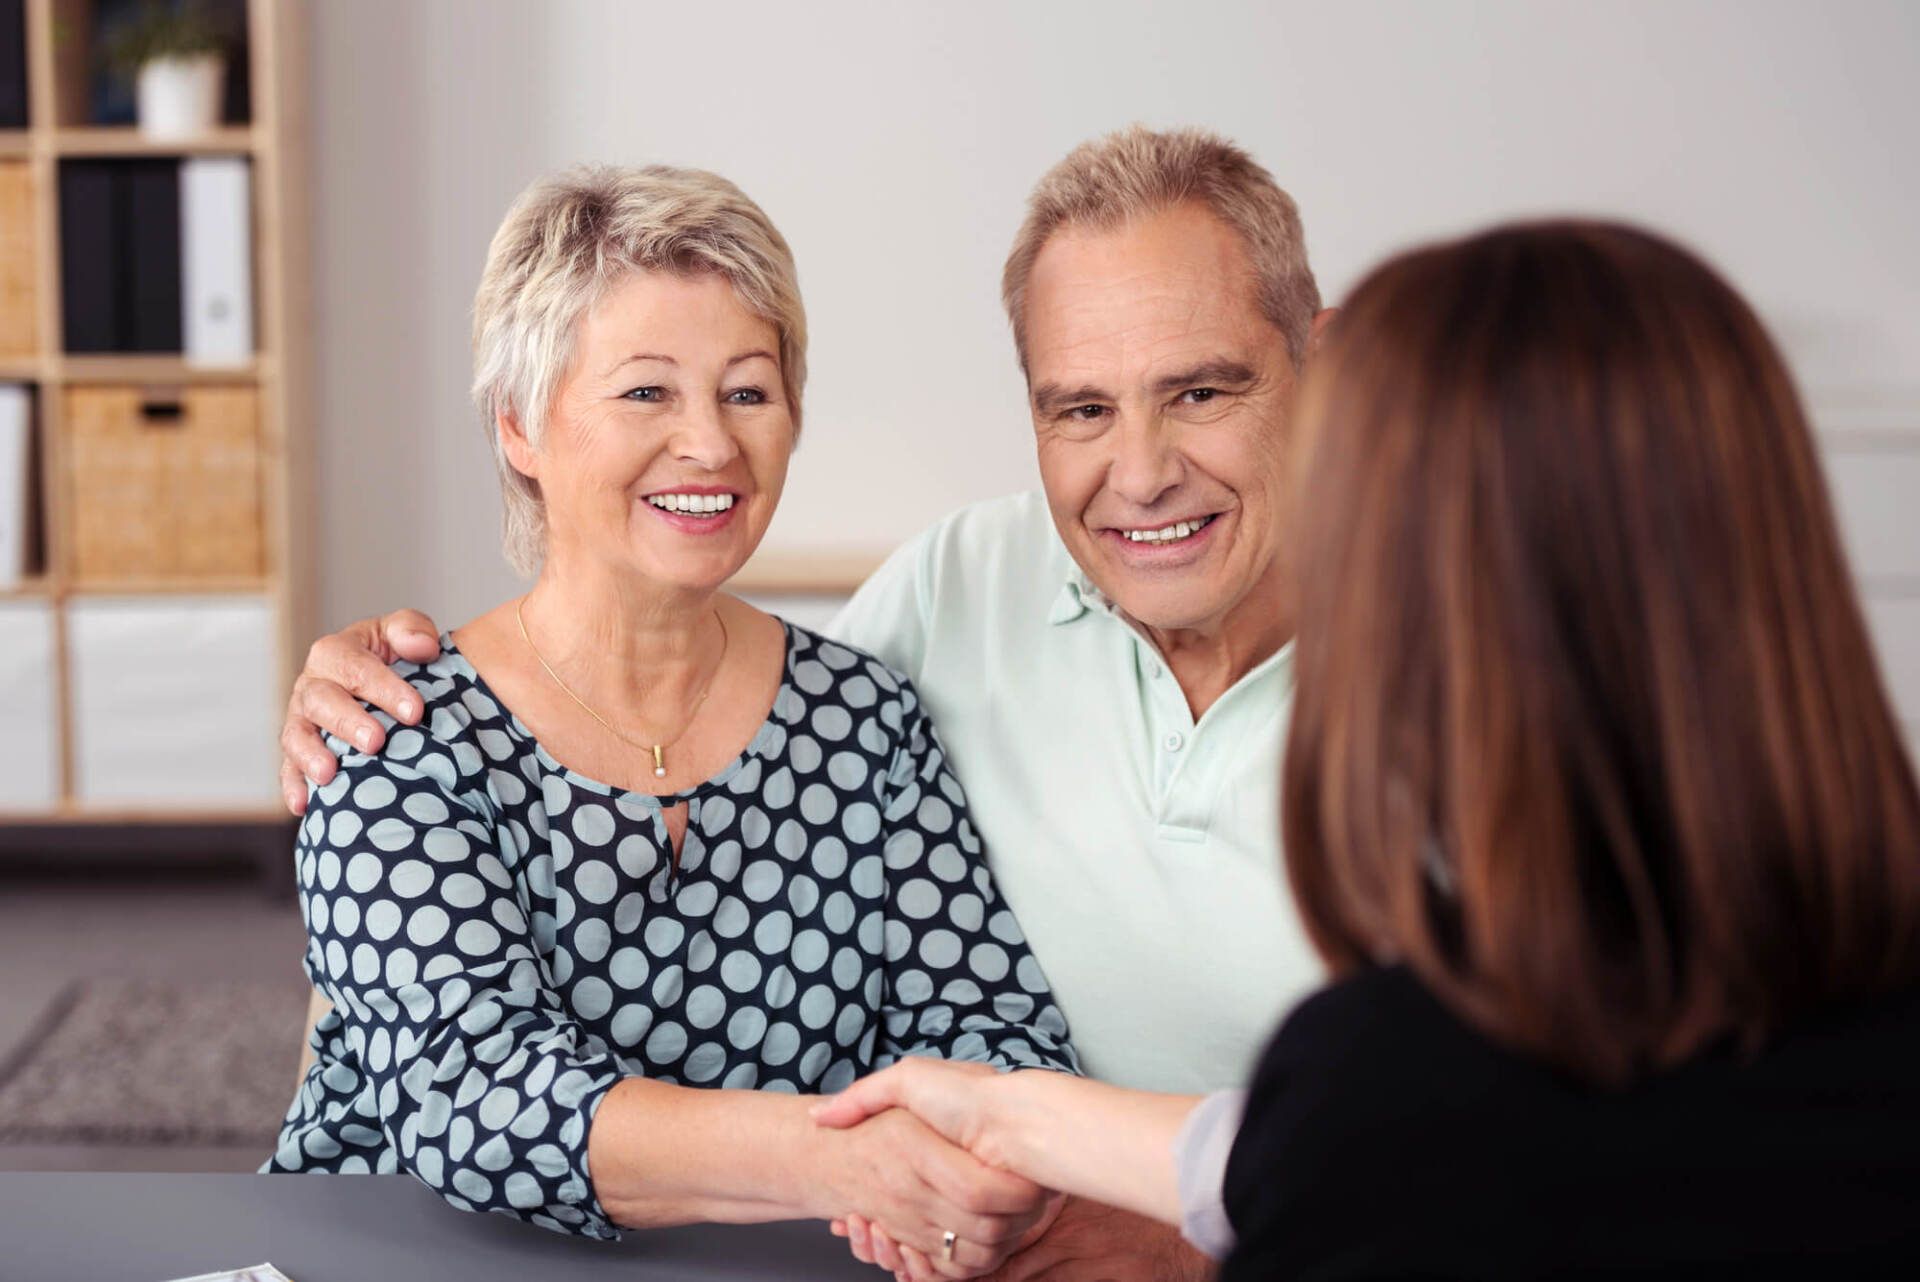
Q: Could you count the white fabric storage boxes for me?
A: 2